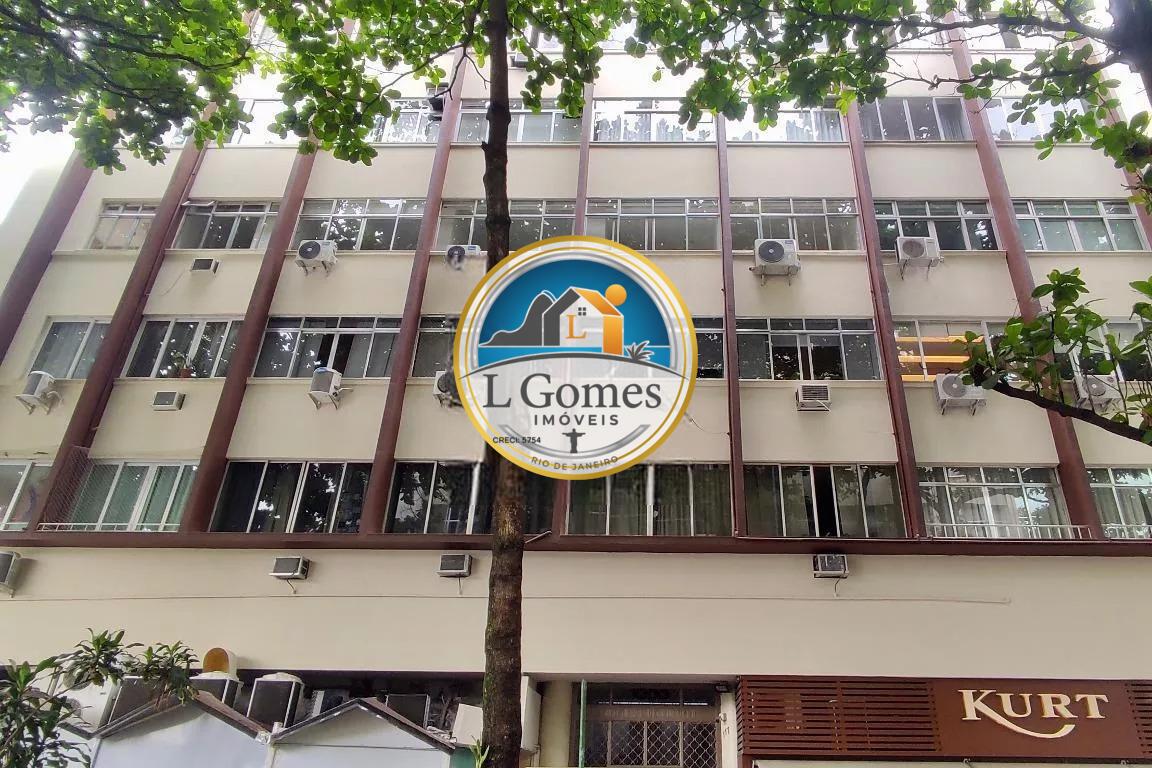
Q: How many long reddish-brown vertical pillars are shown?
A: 9